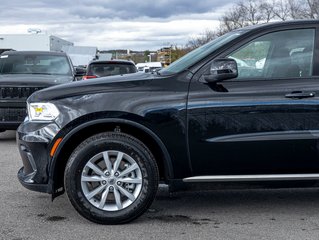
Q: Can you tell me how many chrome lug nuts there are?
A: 5